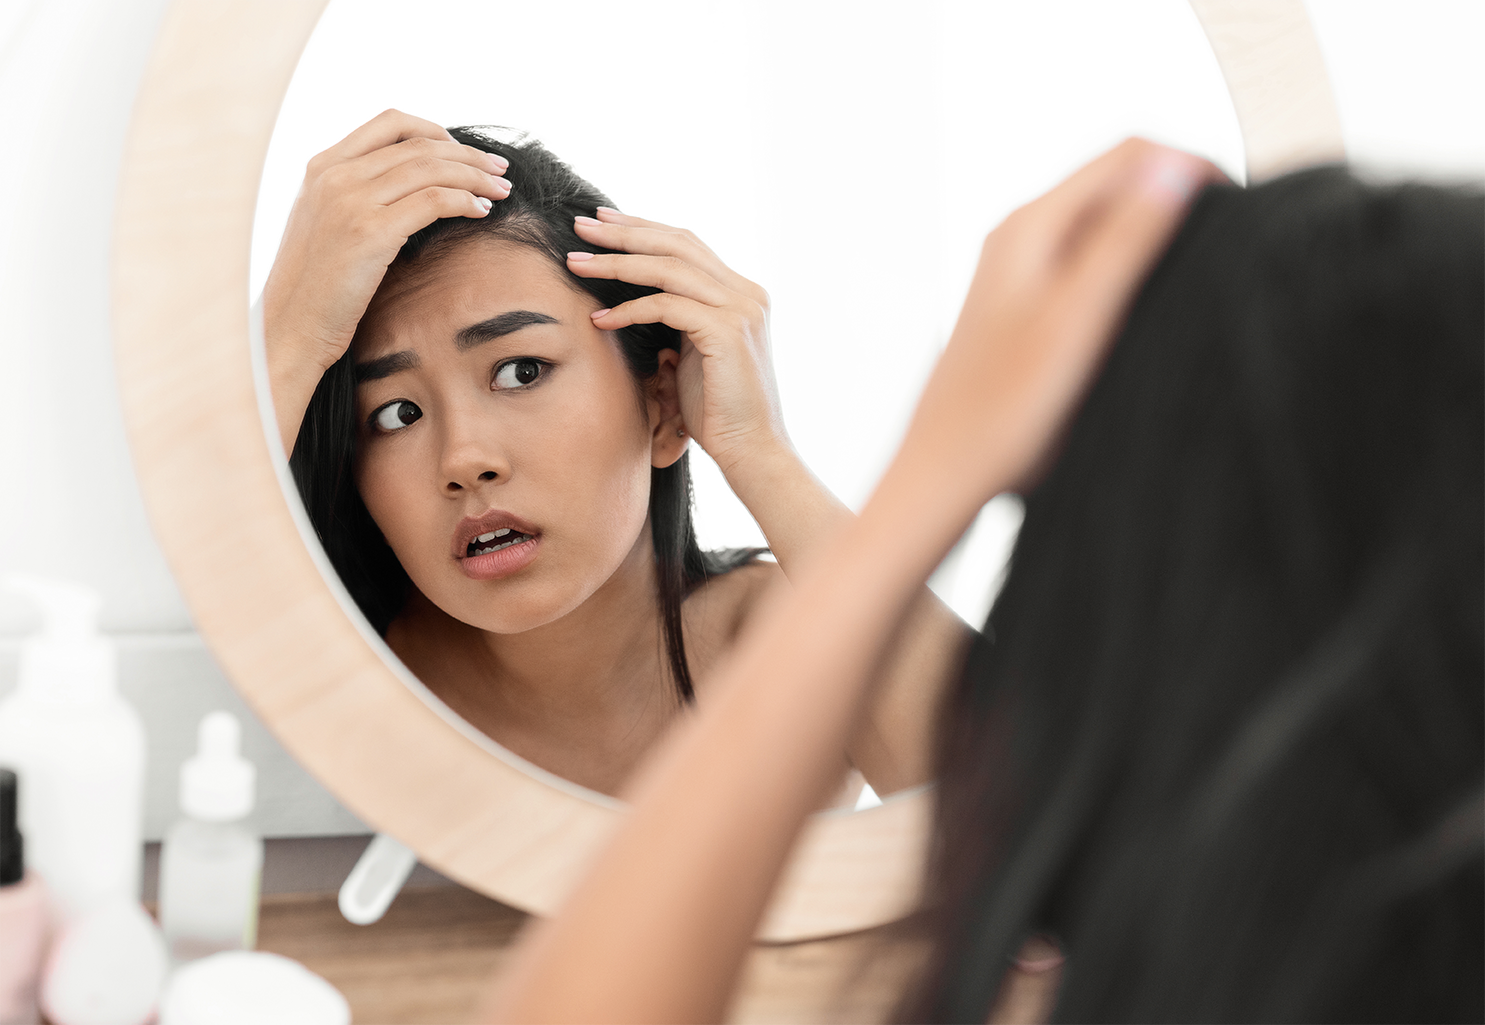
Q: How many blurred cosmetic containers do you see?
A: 5